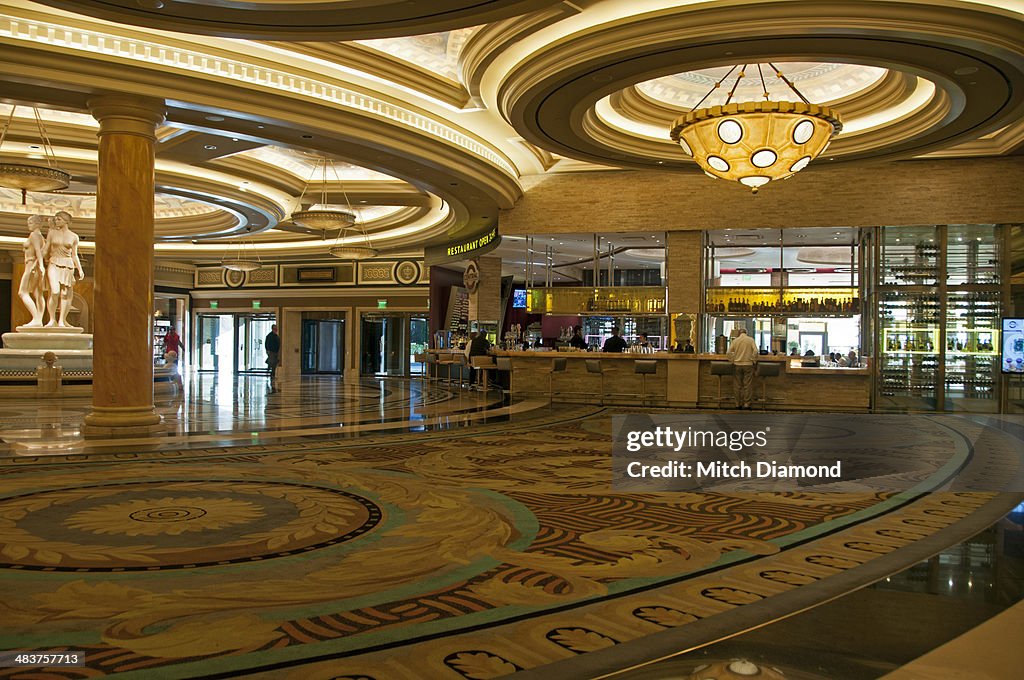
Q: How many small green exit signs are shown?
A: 3